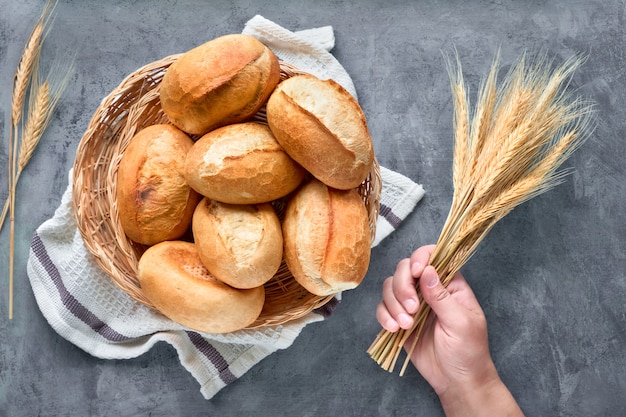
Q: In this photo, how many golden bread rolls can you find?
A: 7